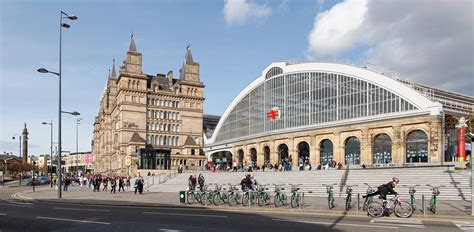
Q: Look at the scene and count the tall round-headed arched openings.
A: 9